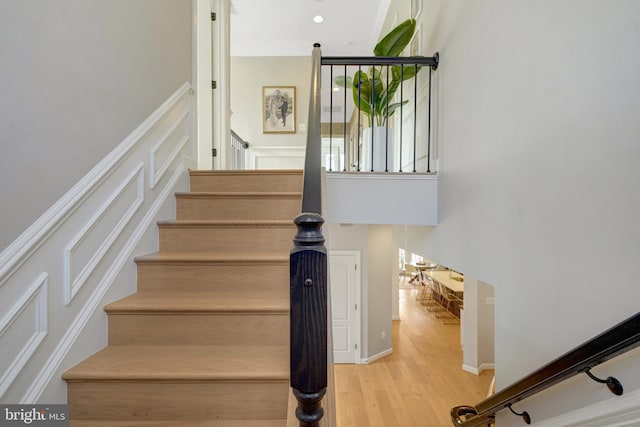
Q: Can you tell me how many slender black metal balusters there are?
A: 8